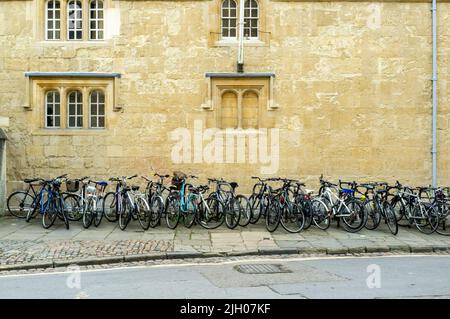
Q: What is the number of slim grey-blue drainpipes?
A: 1